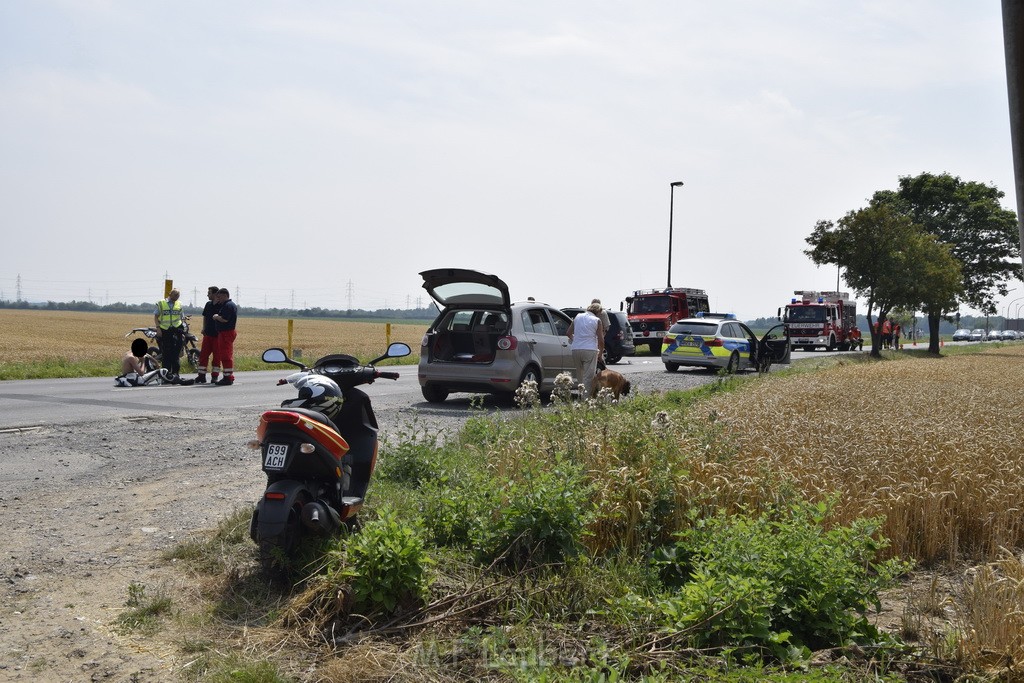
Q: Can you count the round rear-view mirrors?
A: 2